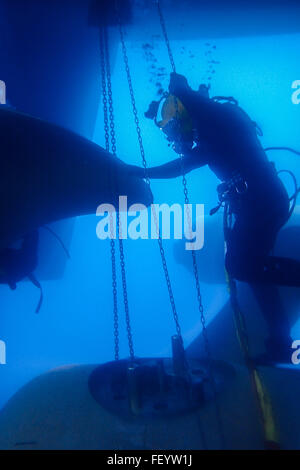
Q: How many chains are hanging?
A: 4